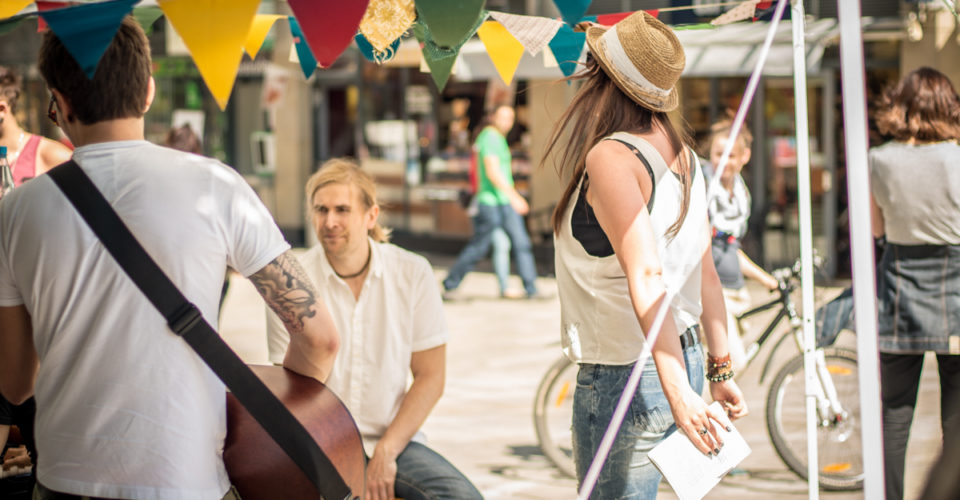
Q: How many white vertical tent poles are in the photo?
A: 2